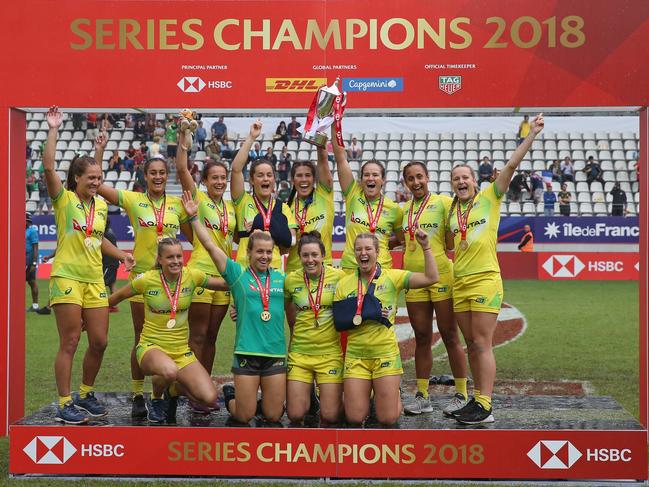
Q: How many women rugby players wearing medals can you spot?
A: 12